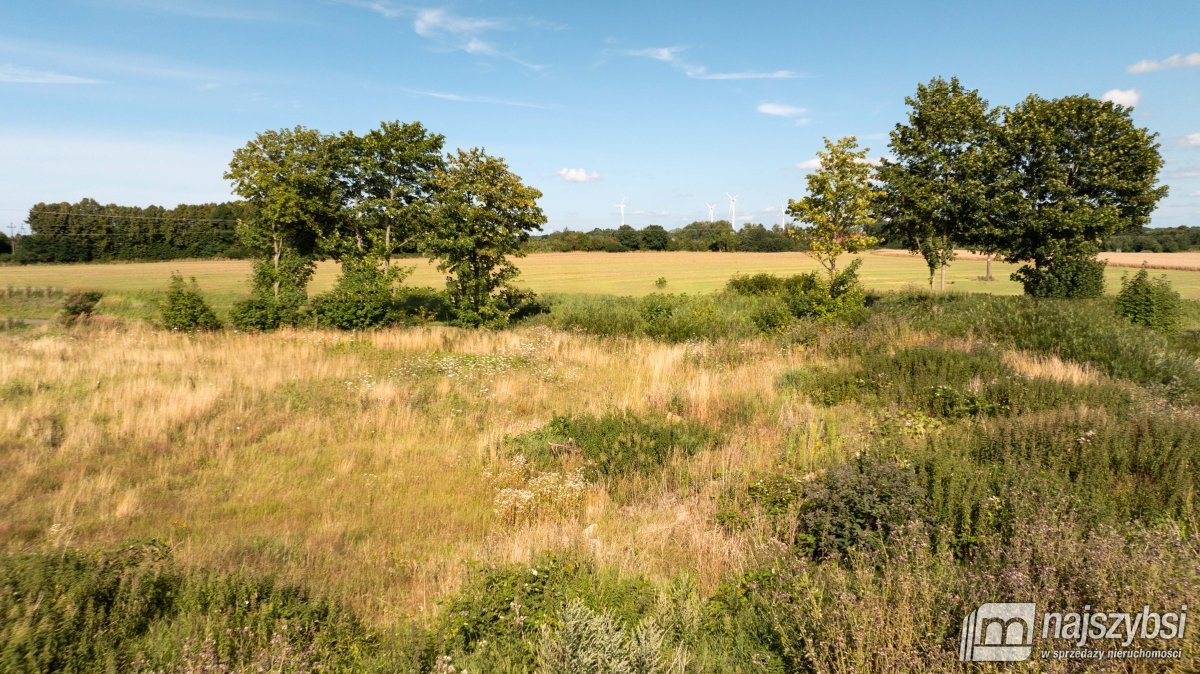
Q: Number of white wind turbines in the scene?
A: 4